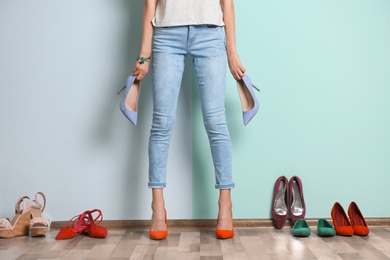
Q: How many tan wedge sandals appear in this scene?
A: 2